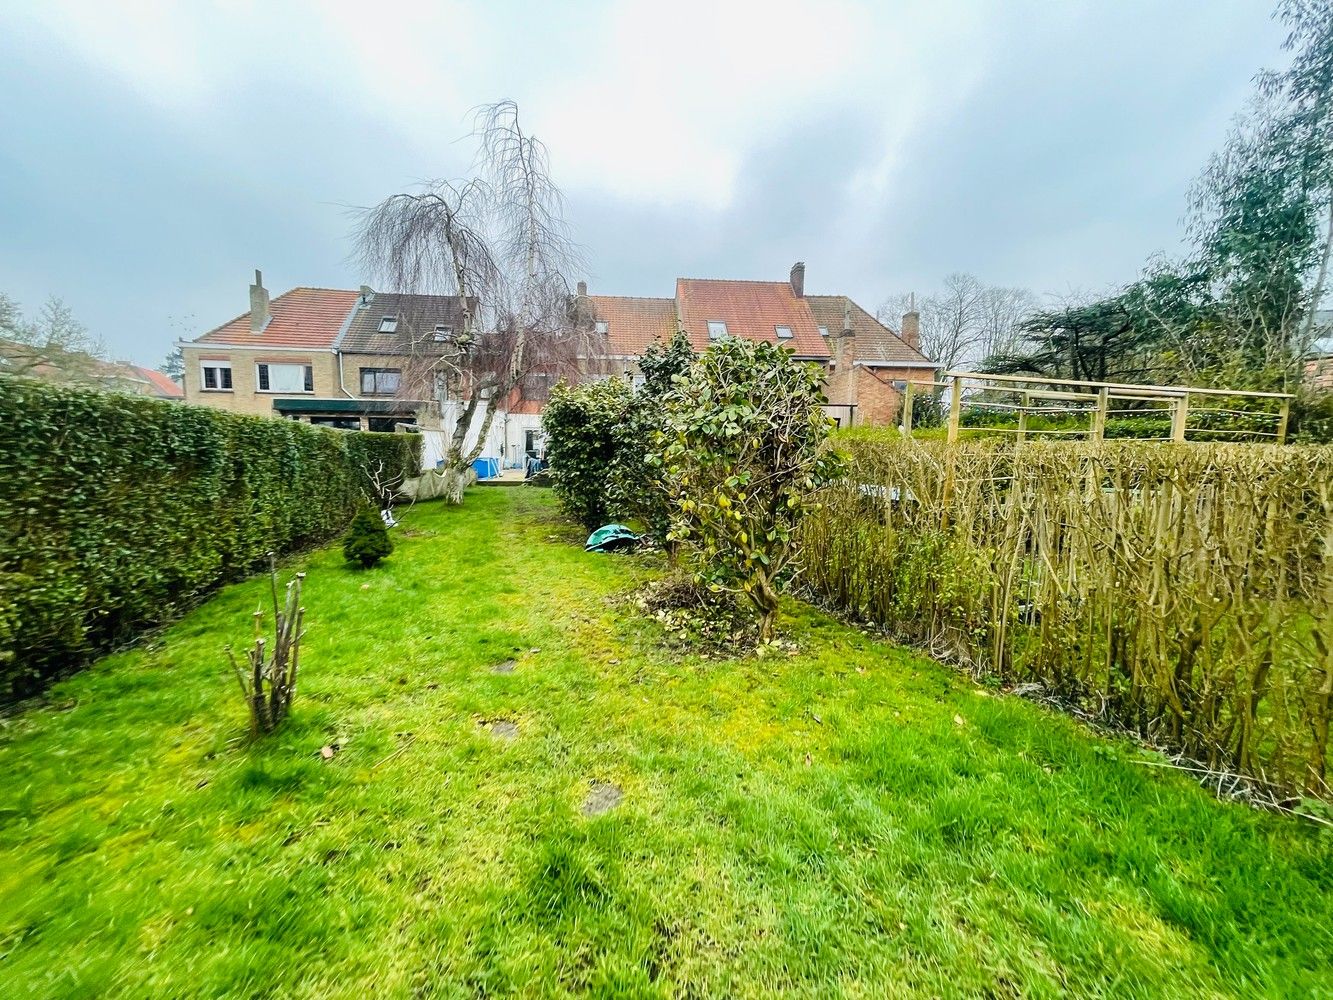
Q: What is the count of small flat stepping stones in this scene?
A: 3